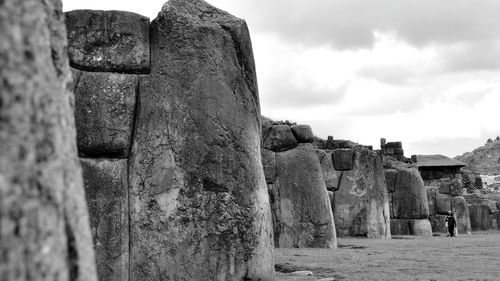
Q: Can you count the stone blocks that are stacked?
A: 3